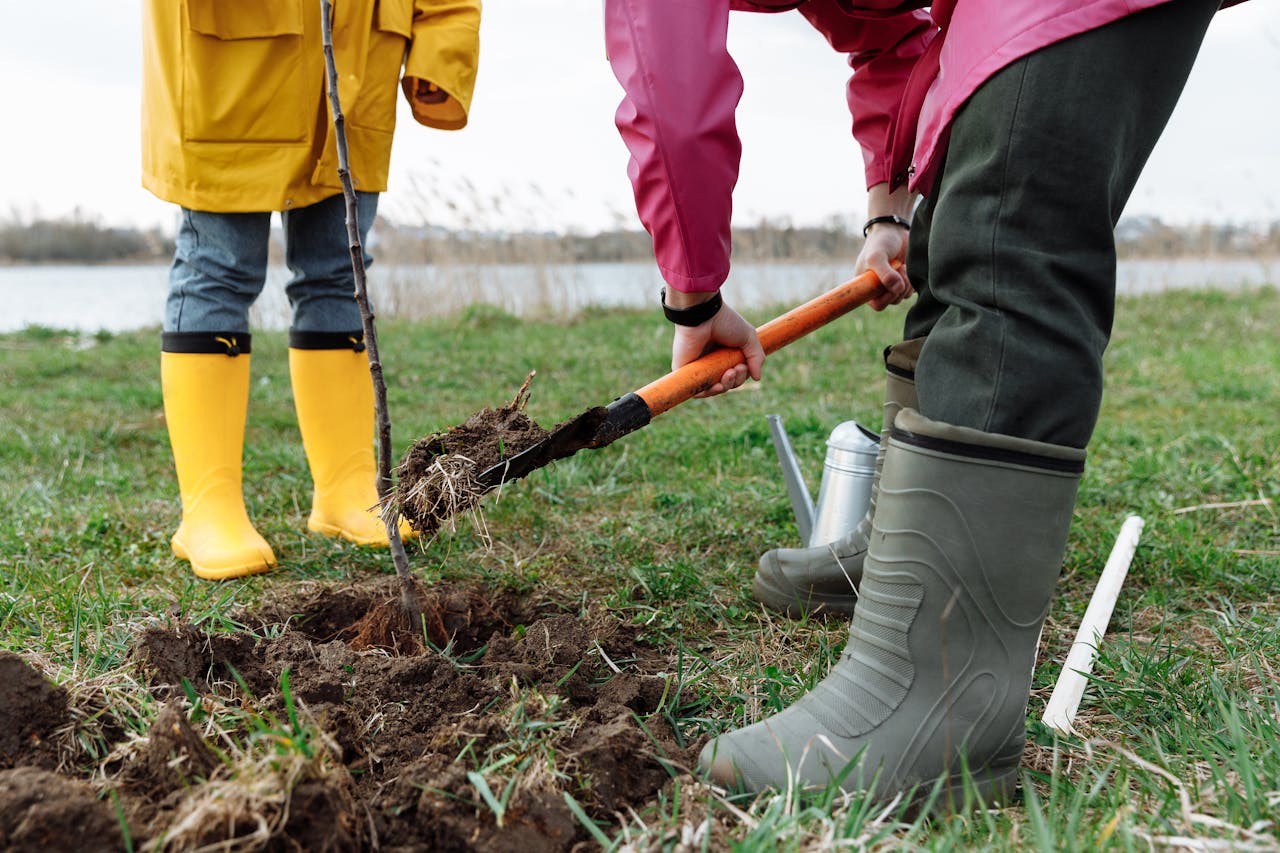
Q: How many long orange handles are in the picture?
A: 1